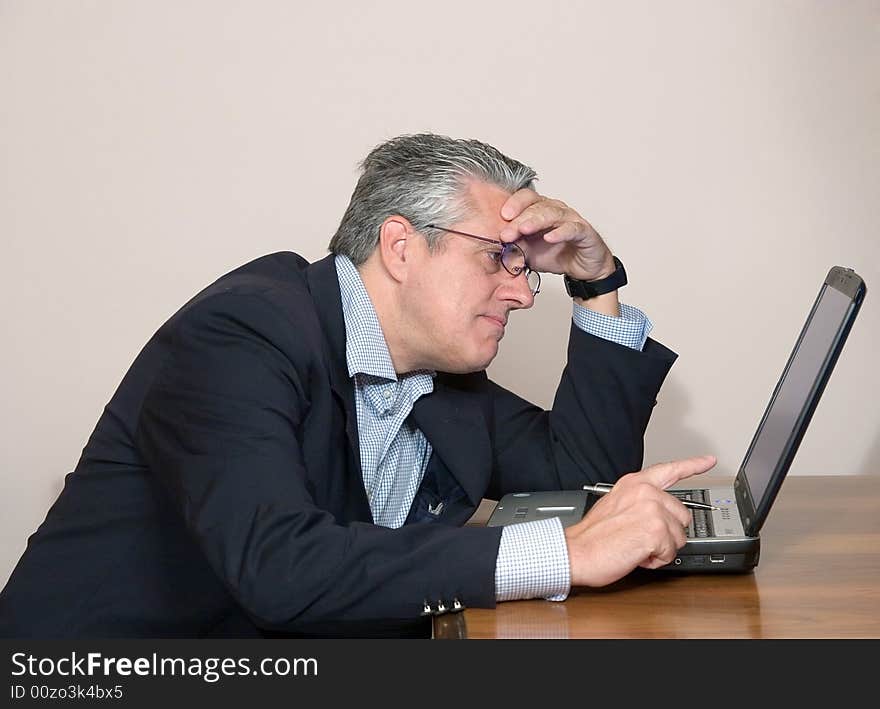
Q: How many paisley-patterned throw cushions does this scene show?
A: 0